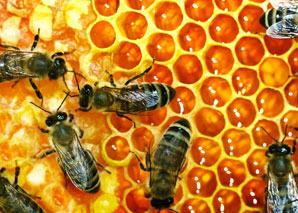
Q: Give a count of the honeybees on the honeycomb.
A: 7